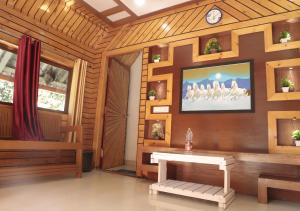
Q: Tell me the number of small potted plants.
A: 7